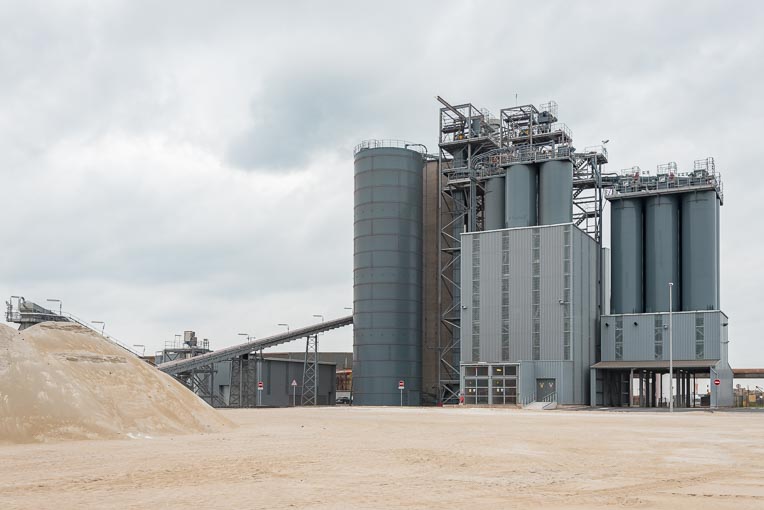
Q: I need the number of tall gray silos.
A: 7